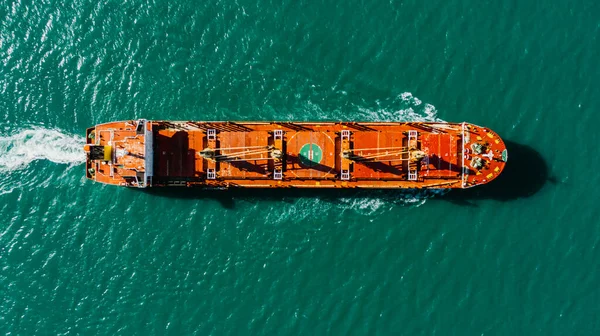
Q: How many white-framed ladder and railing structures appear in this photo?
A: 8